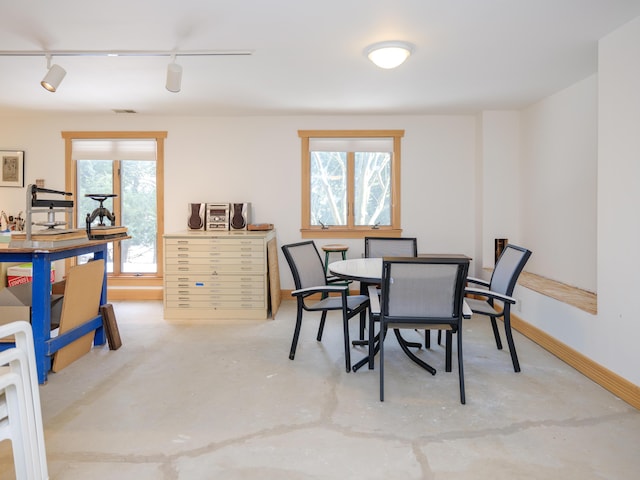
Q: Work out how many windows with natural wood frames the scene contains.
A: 2